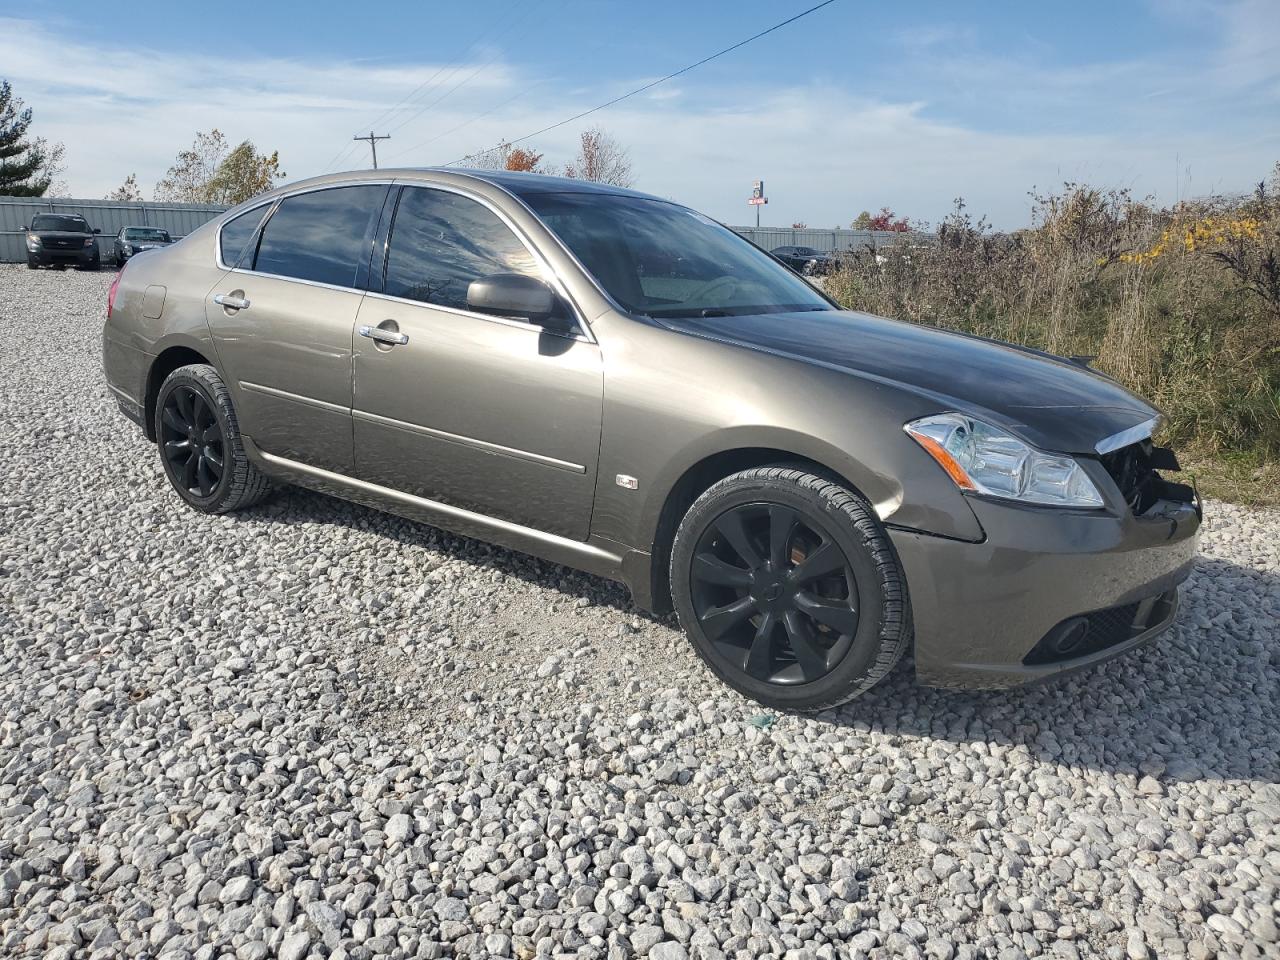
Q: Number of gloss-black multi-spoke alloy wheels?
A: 2